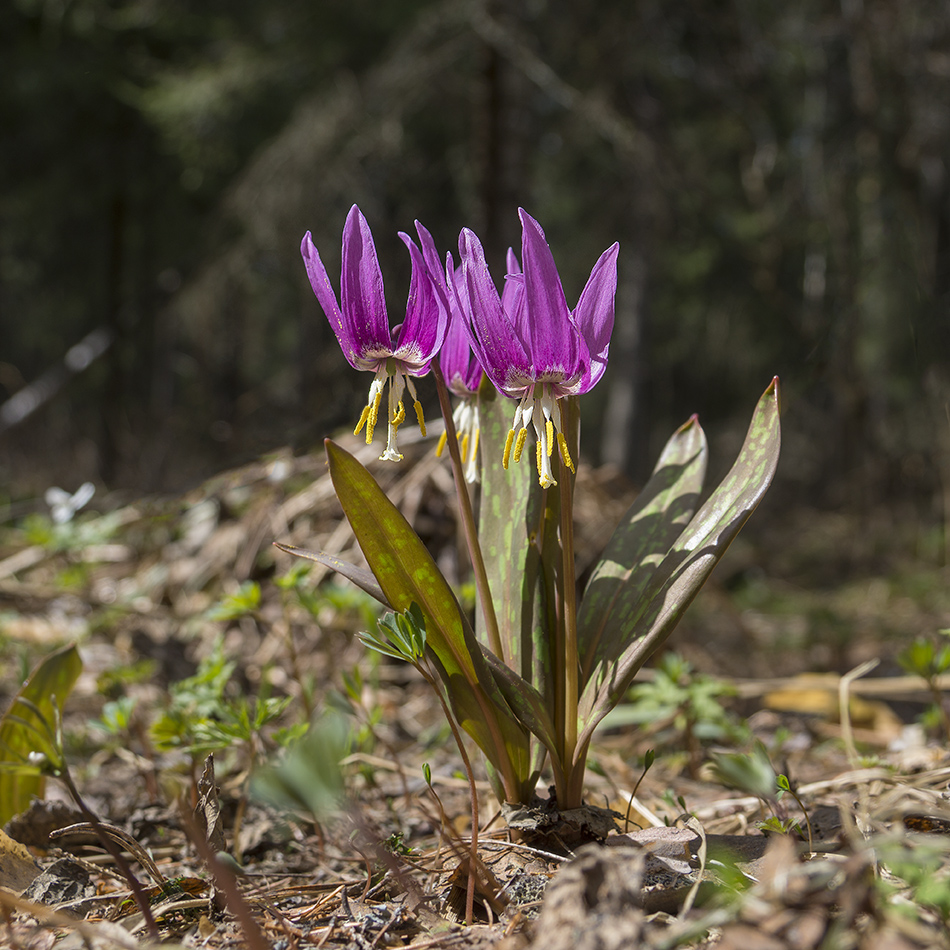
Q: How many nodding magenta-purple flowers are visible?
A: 3